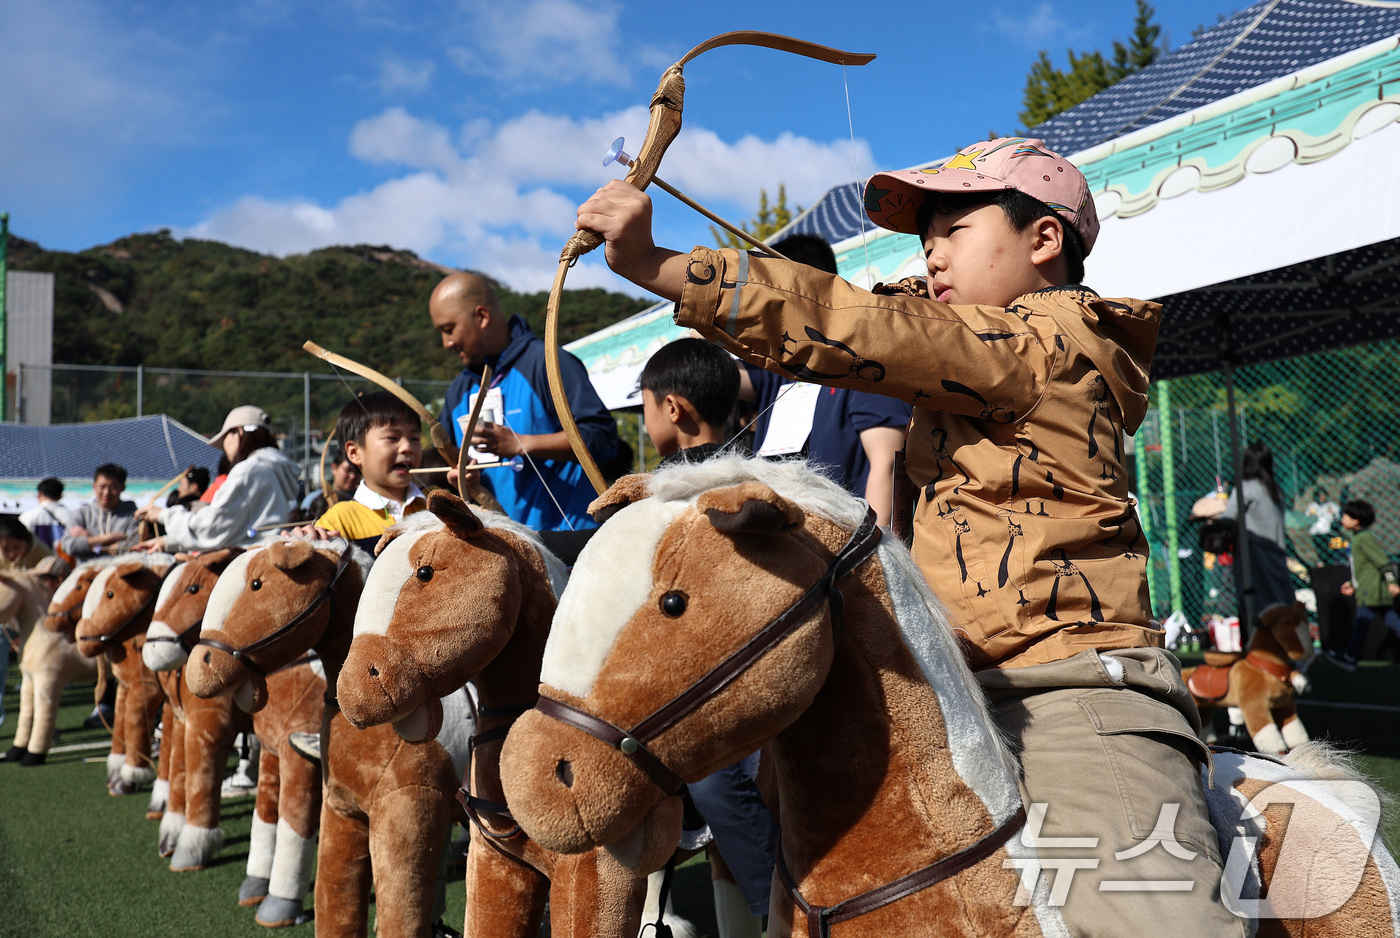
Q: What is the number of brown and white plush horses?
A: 7